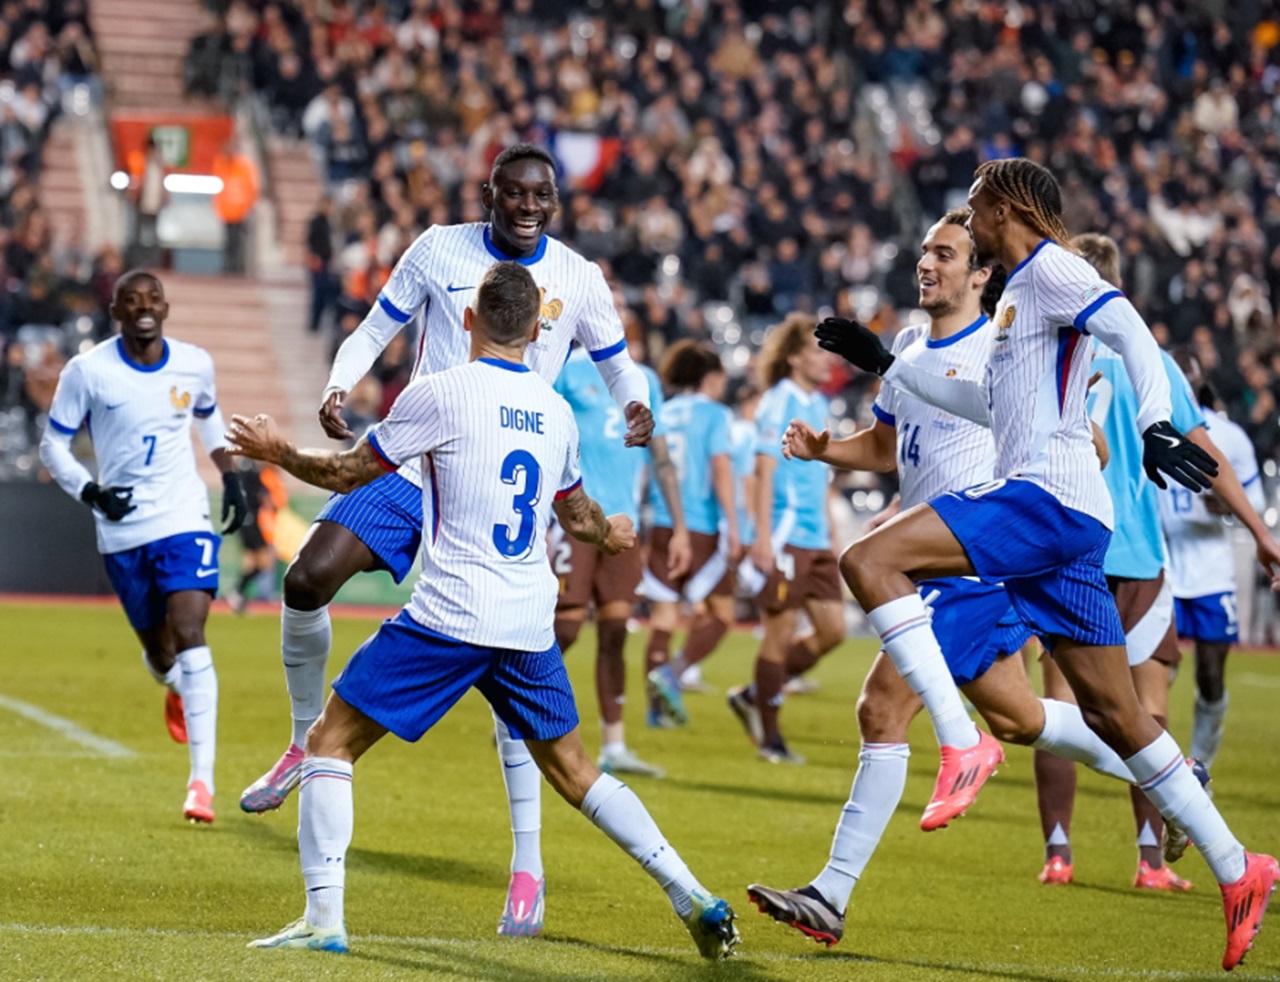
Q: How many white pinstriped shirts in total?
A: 6